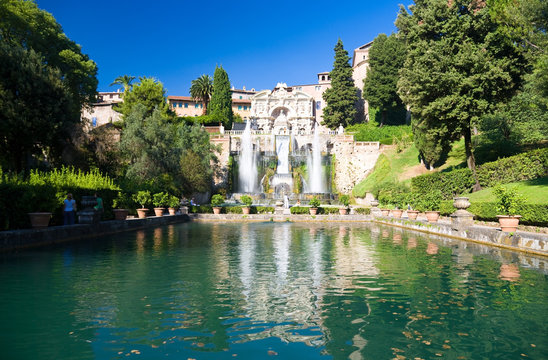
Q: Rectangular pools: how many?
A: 1